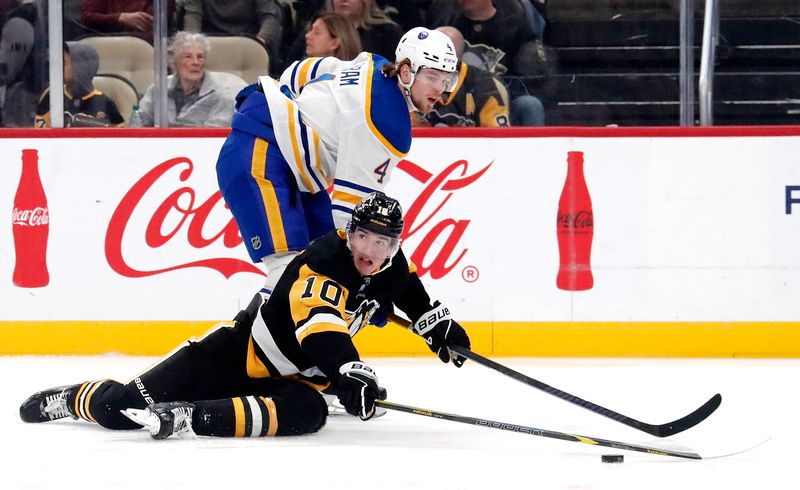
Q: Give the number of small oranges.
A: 0